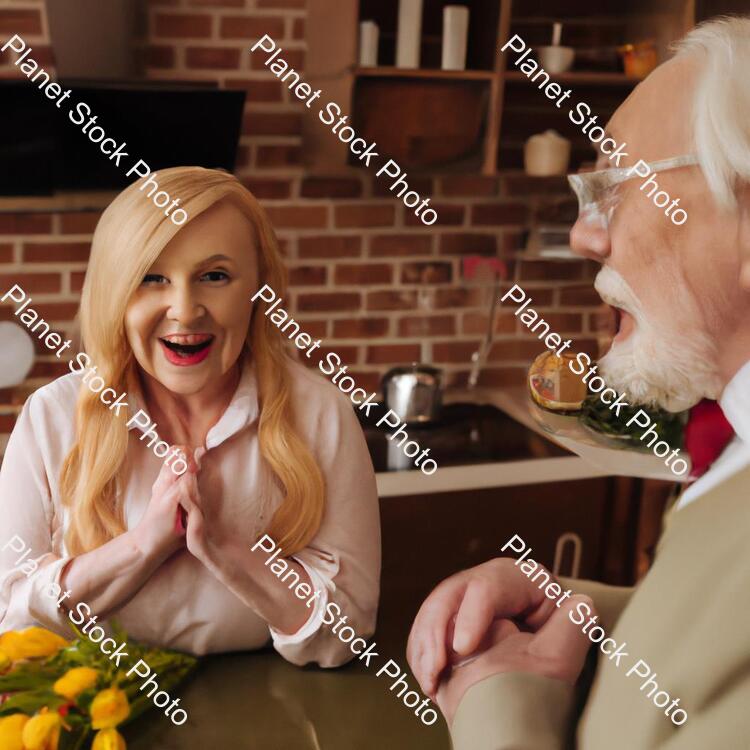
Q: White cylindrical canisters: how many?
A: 3